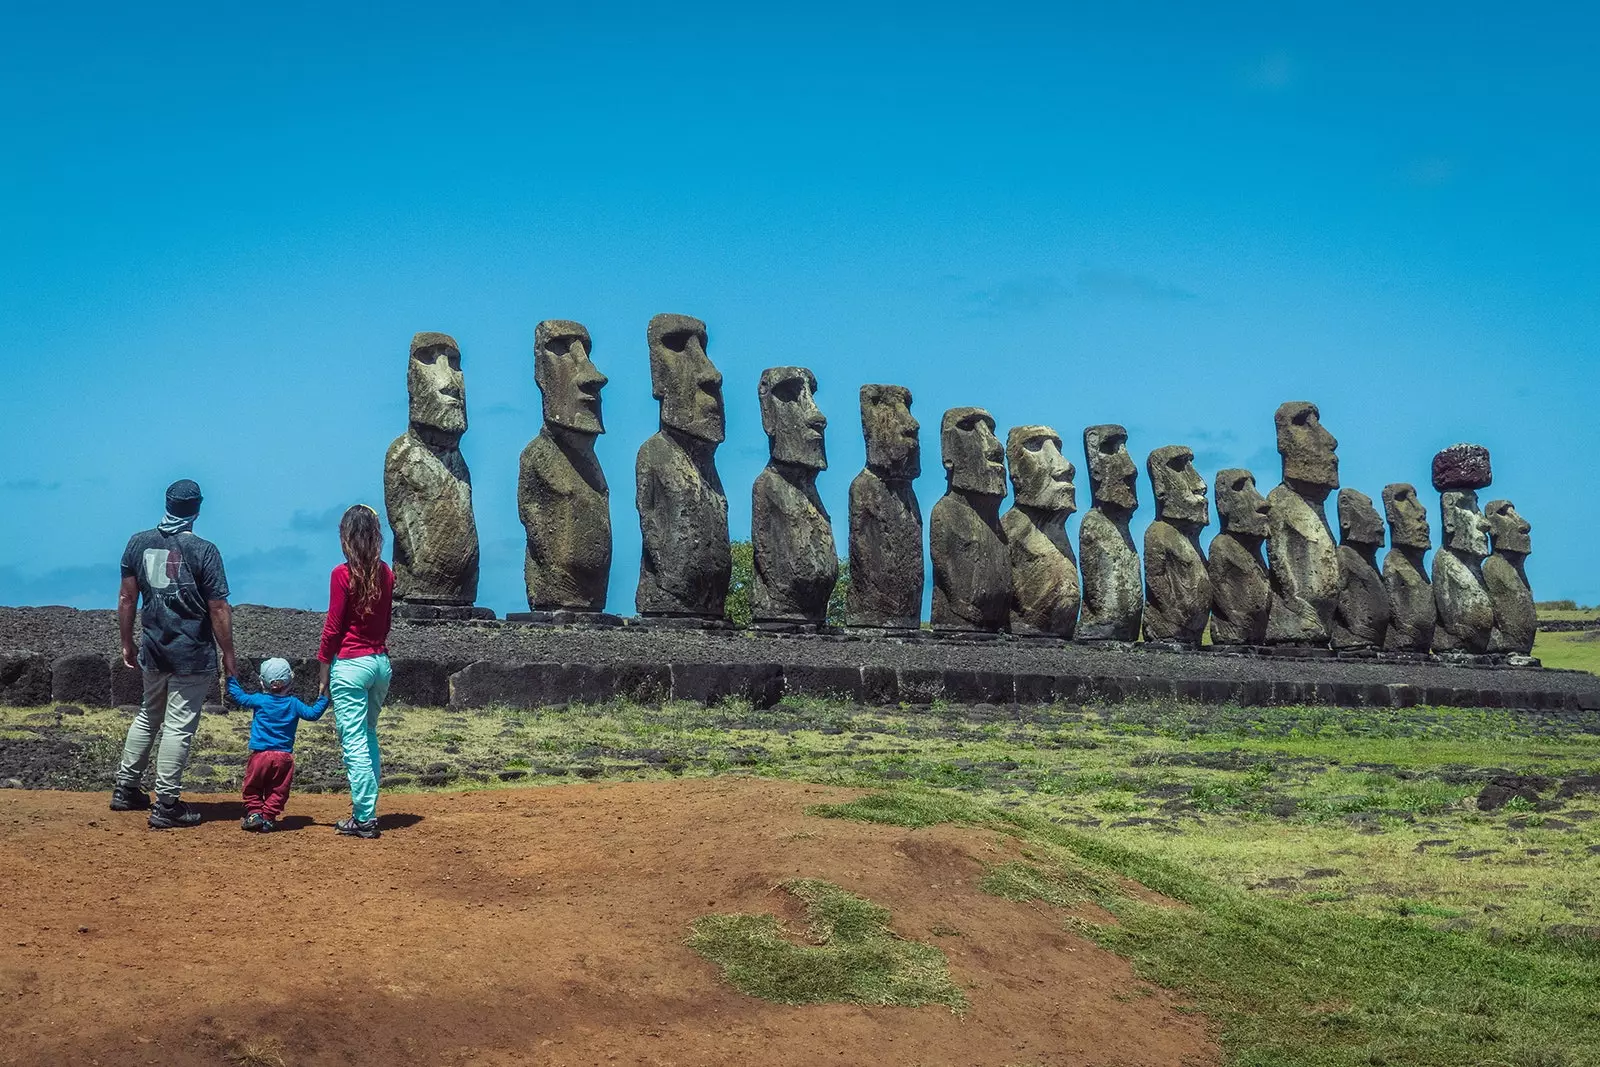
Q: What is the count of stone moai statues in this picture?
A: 15